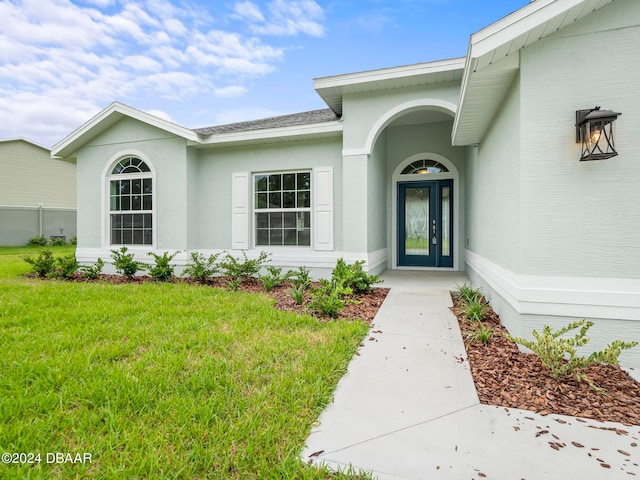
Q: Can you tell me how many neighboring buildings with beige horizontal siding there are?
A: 1